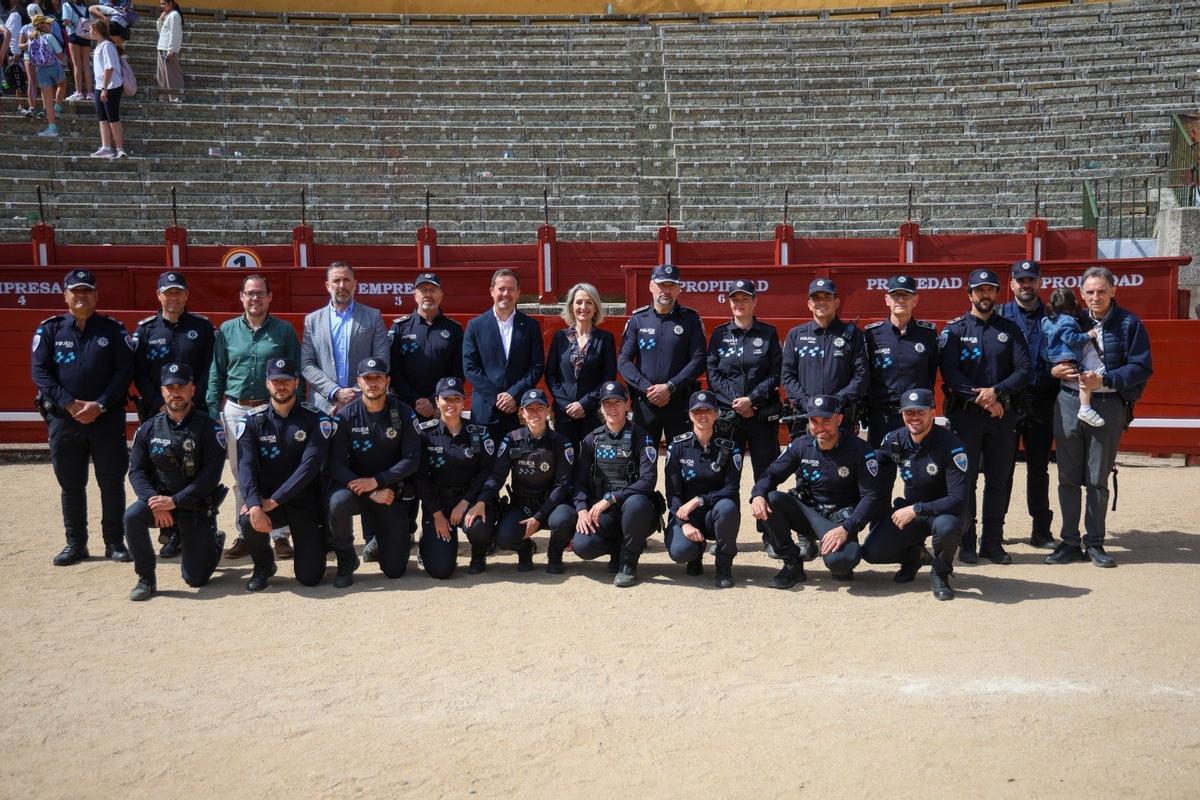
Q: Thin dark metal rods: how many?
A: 9